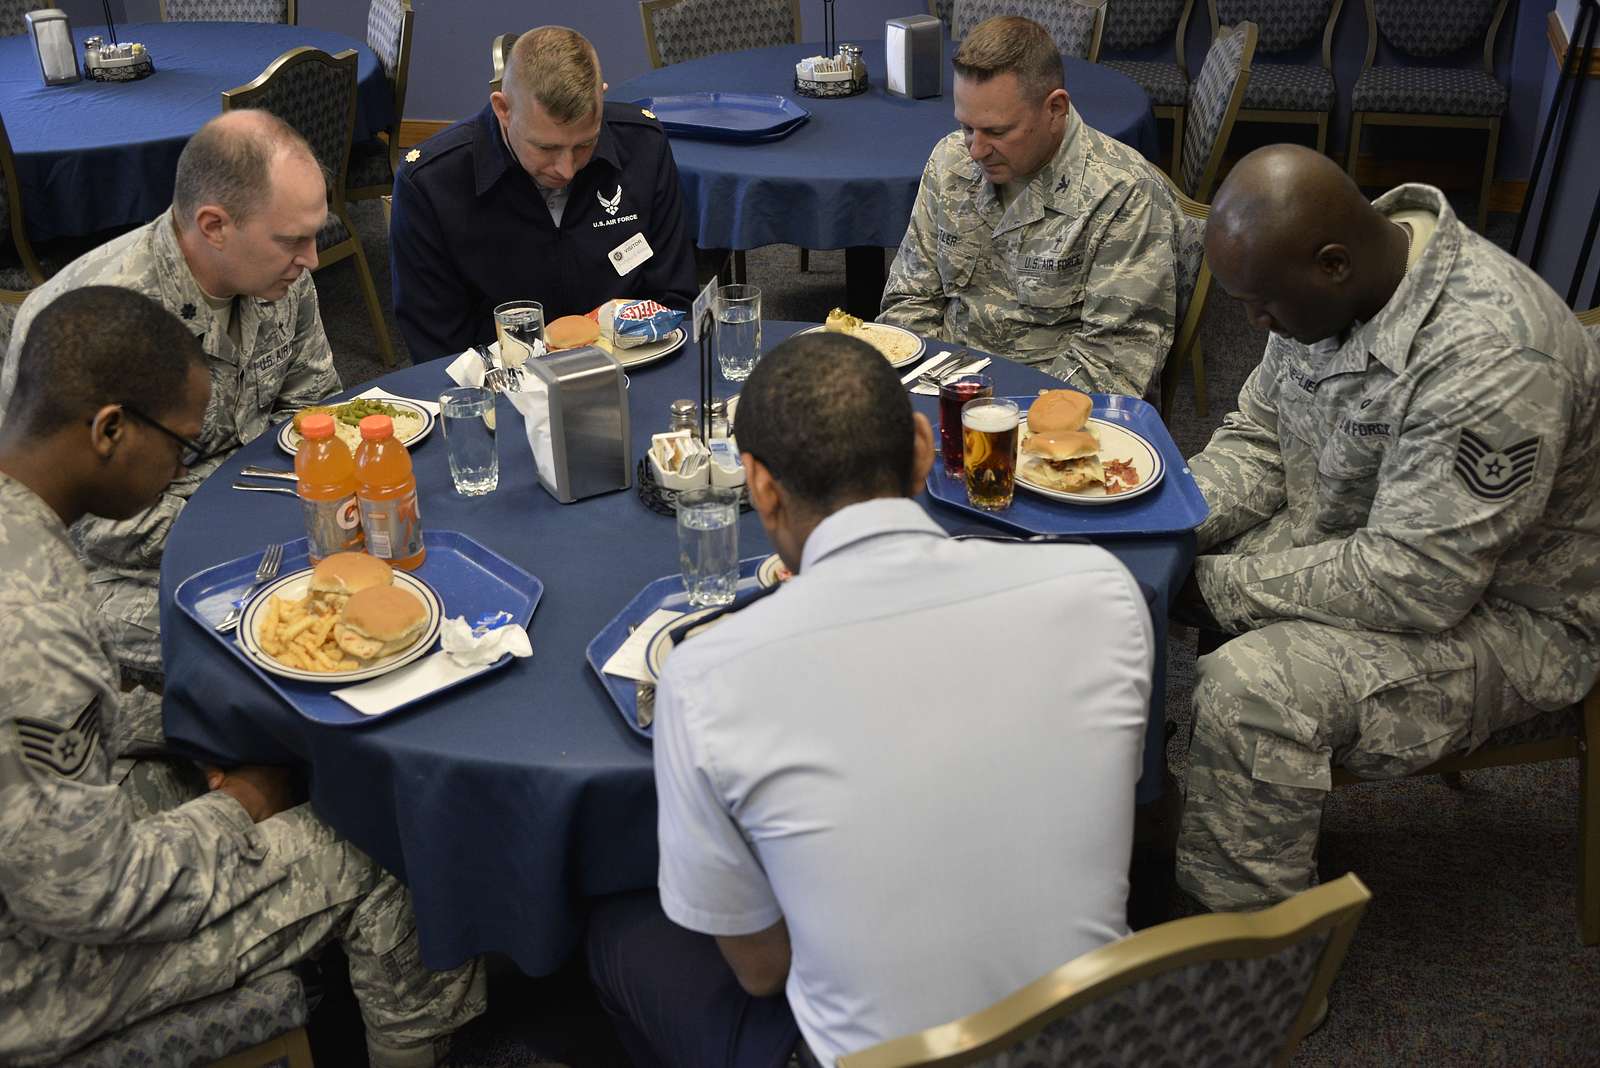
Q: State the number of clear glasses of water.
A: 4